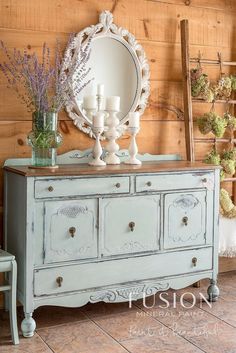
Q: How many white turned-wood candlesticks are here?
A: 3